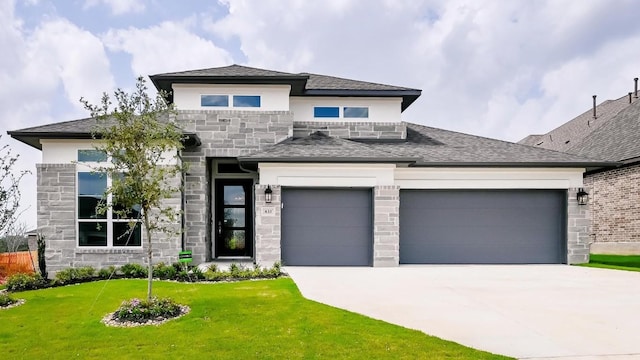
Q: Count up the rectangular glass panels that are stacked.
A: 3